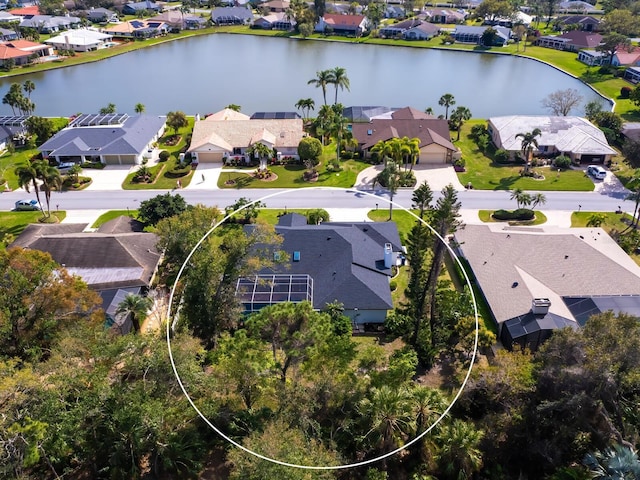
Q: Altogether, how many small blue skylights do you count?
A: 3